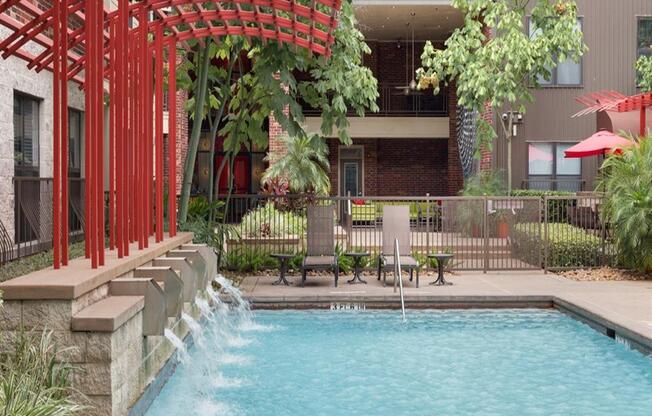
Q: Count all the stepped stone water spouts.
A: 5